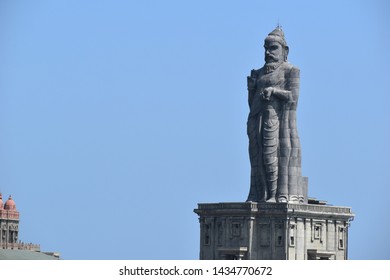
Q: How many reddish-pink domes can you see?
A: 2